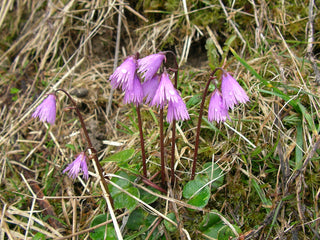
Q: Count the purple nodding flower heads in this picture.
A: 10